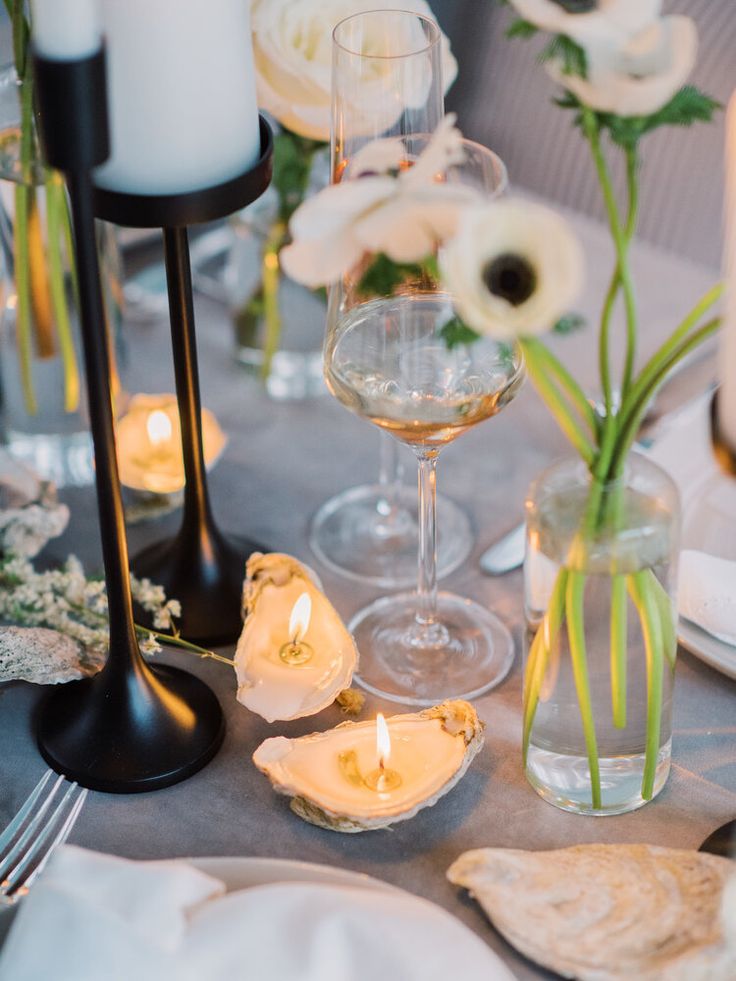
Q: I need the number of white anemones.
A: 4